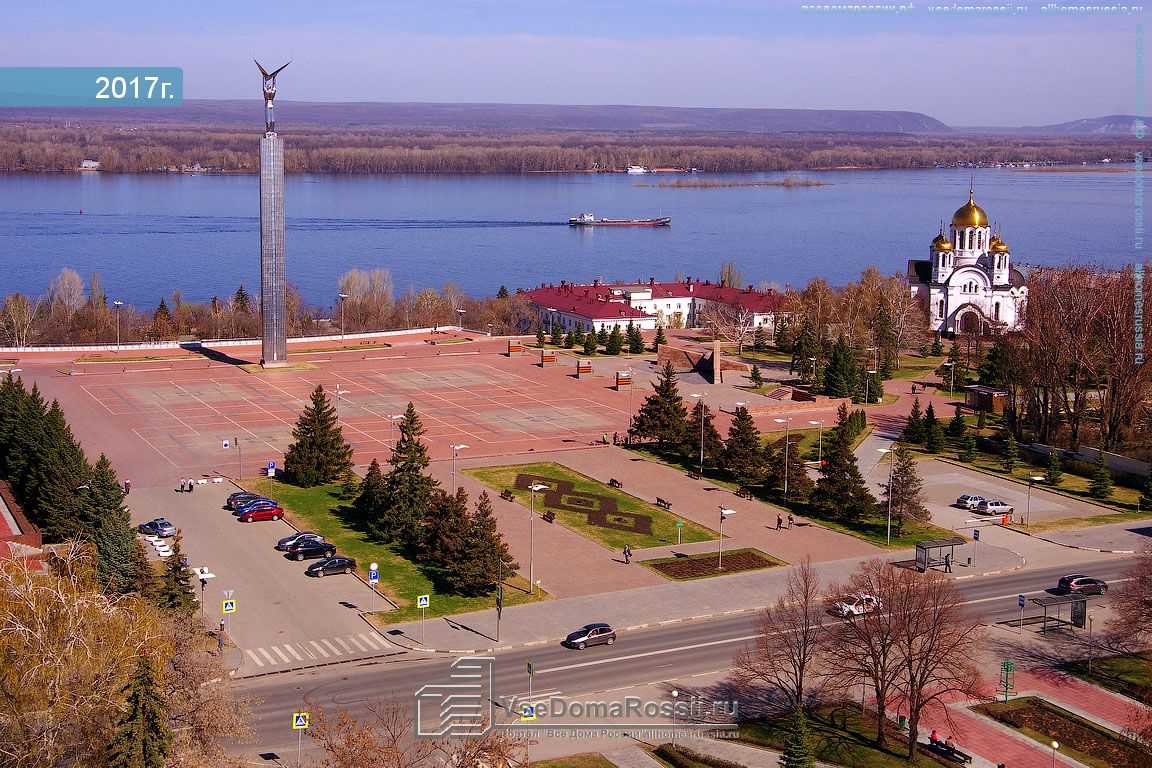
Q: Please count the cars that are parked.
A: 10